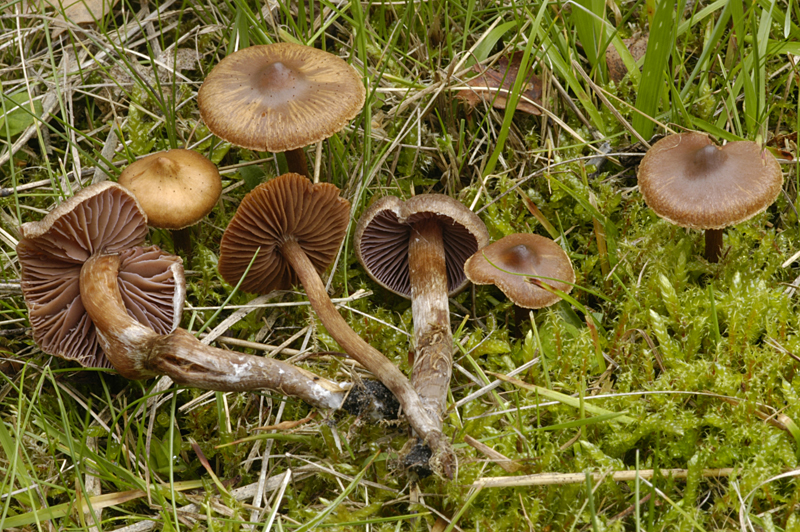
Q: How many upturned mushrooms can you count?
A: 3